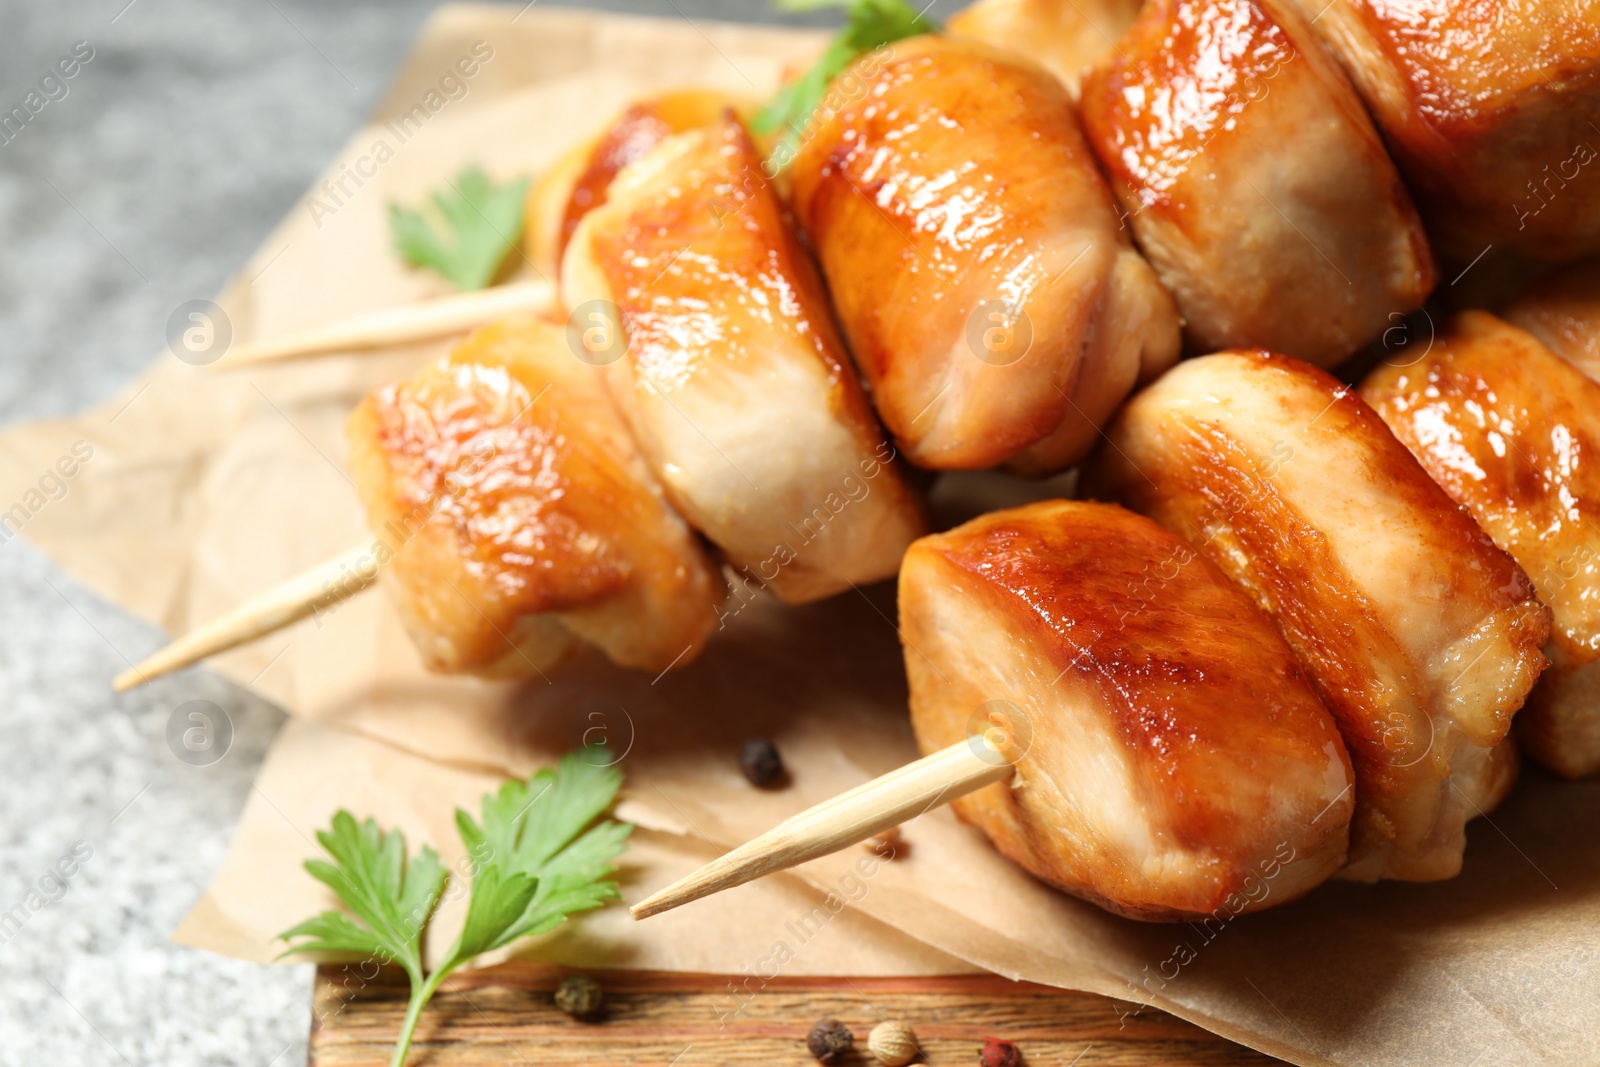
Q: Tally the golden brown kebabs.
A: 3